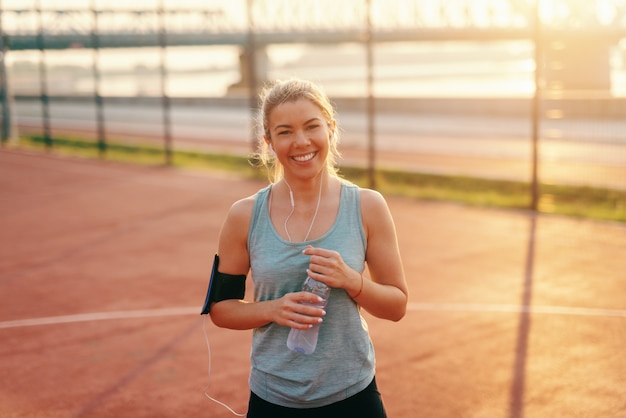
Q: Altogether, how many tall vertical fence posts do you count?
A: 7